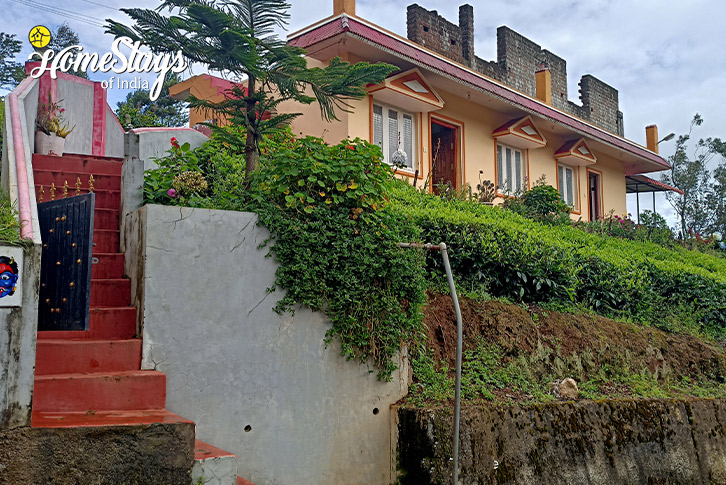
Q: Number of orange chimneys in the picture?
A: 3